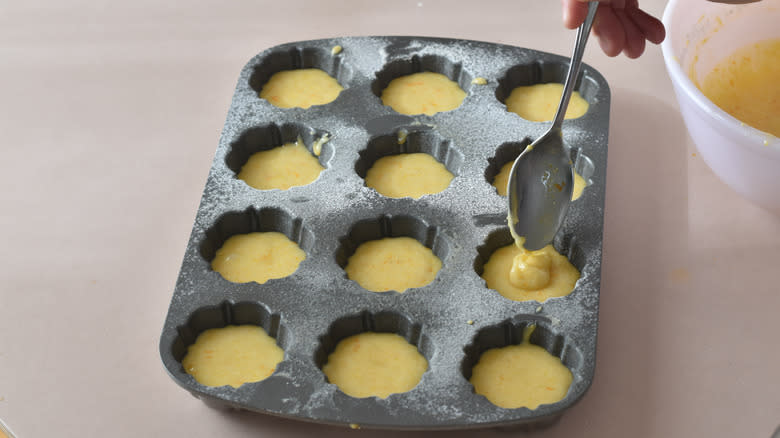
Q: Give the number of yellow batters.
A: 12